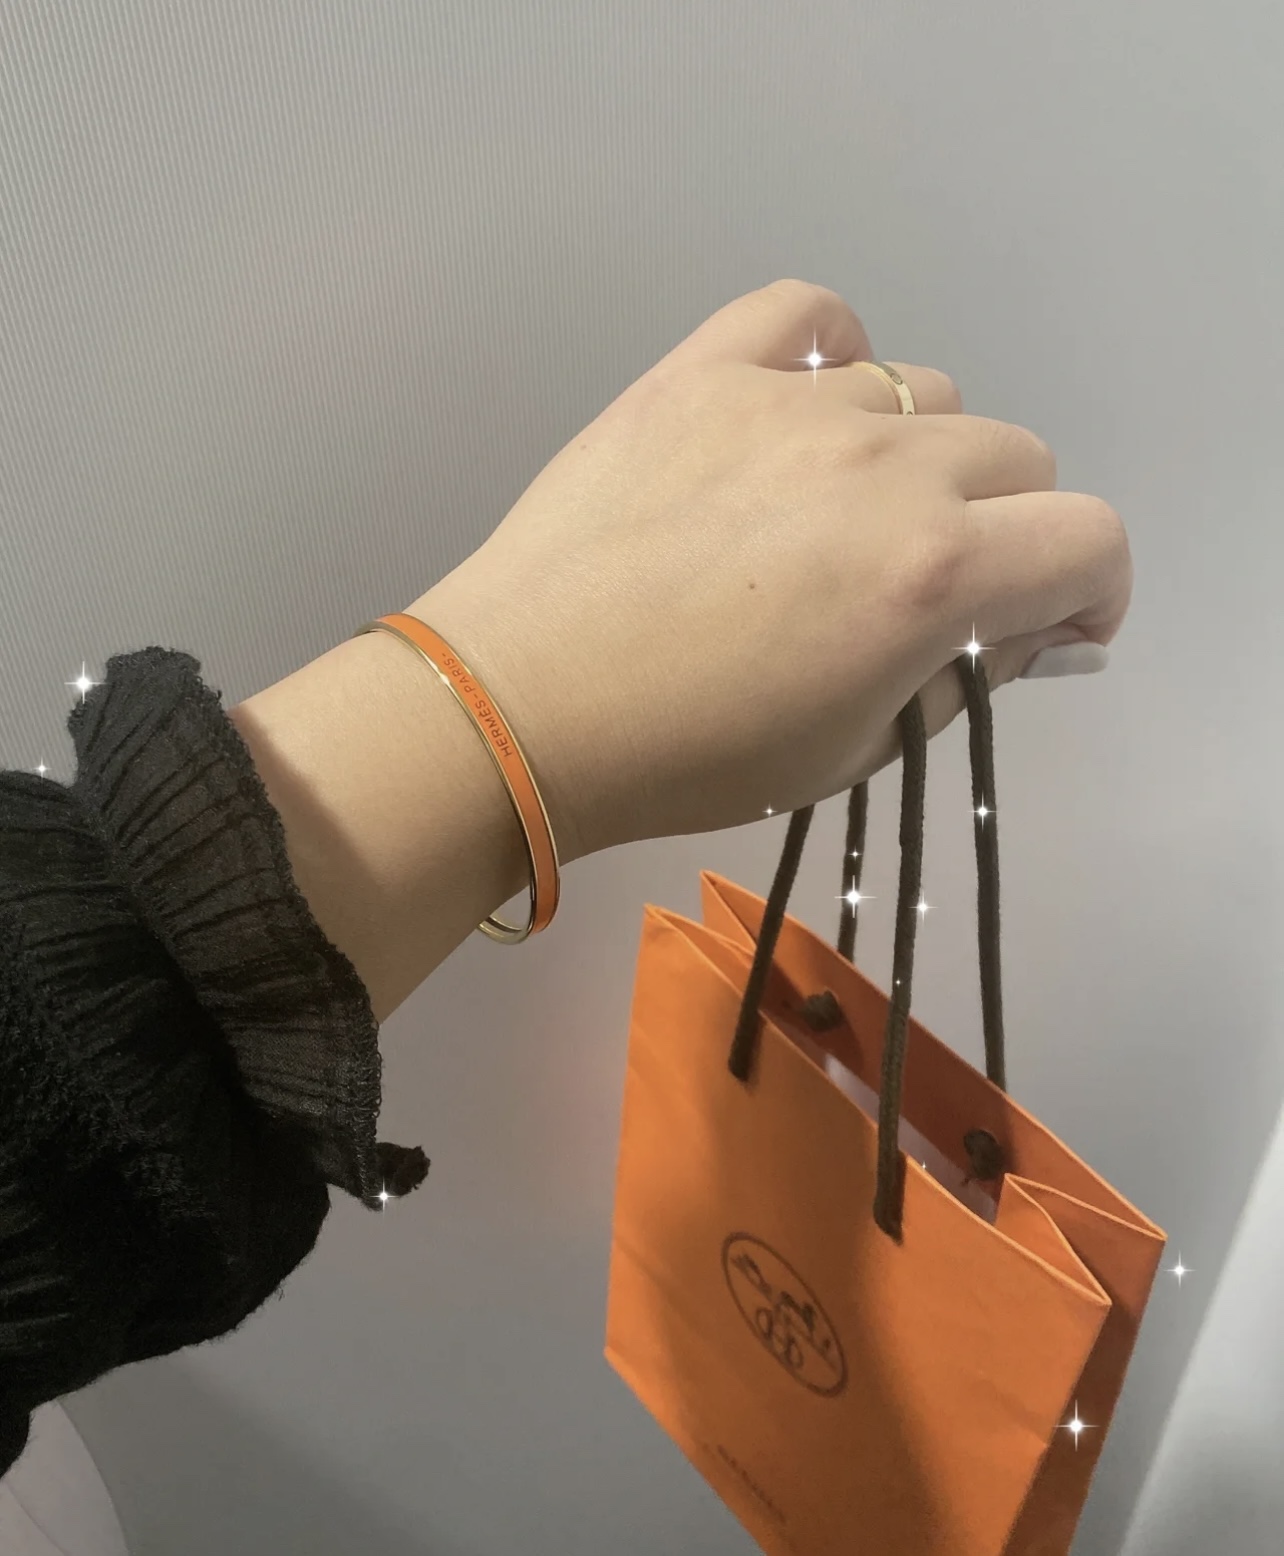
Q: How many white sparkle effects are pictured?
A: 14